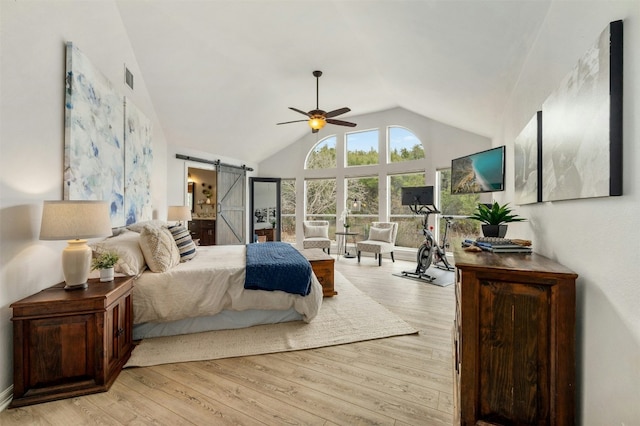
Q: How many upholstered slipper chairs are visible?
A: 2